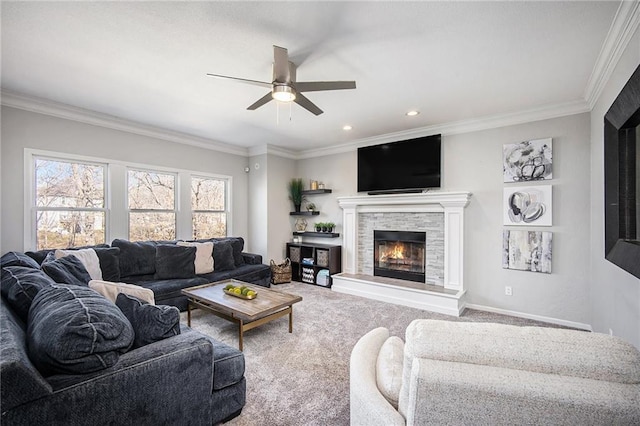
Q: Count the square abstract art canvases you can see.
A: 3